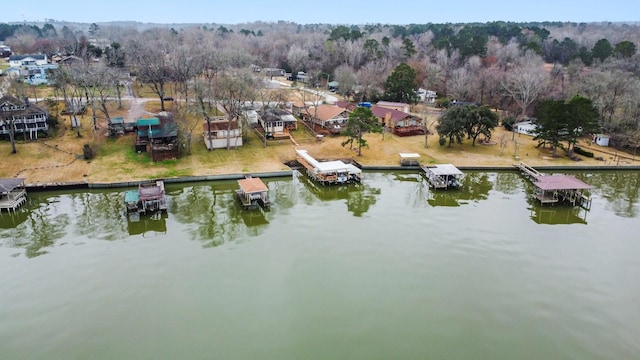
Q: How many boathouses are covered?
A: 6